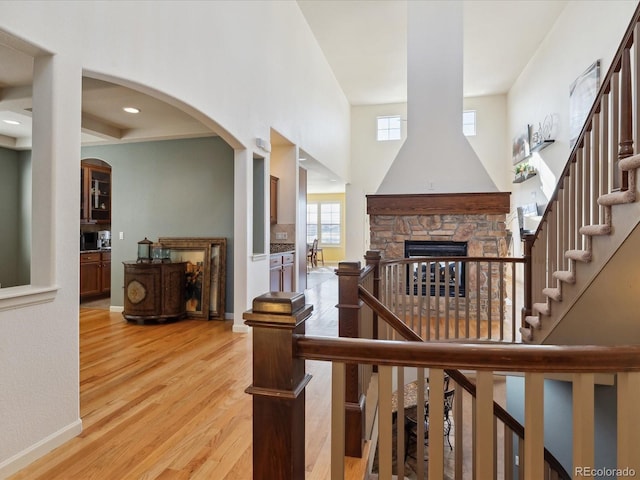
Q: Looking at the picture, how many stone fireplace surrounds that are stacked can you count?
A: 1